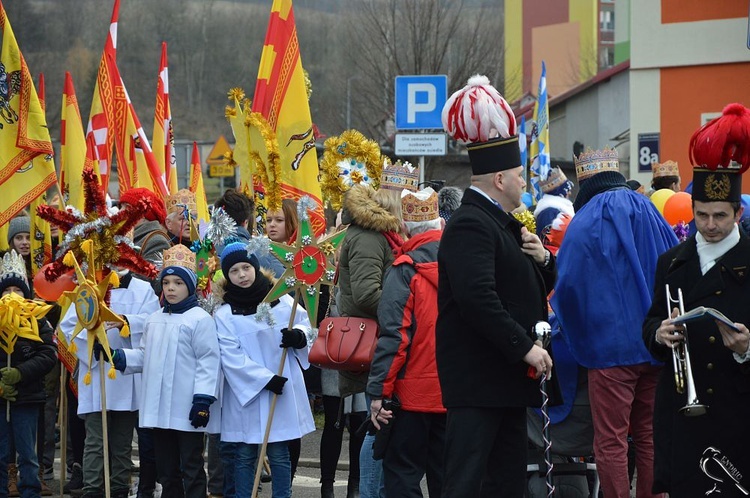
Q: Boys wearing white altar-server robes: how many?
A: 3